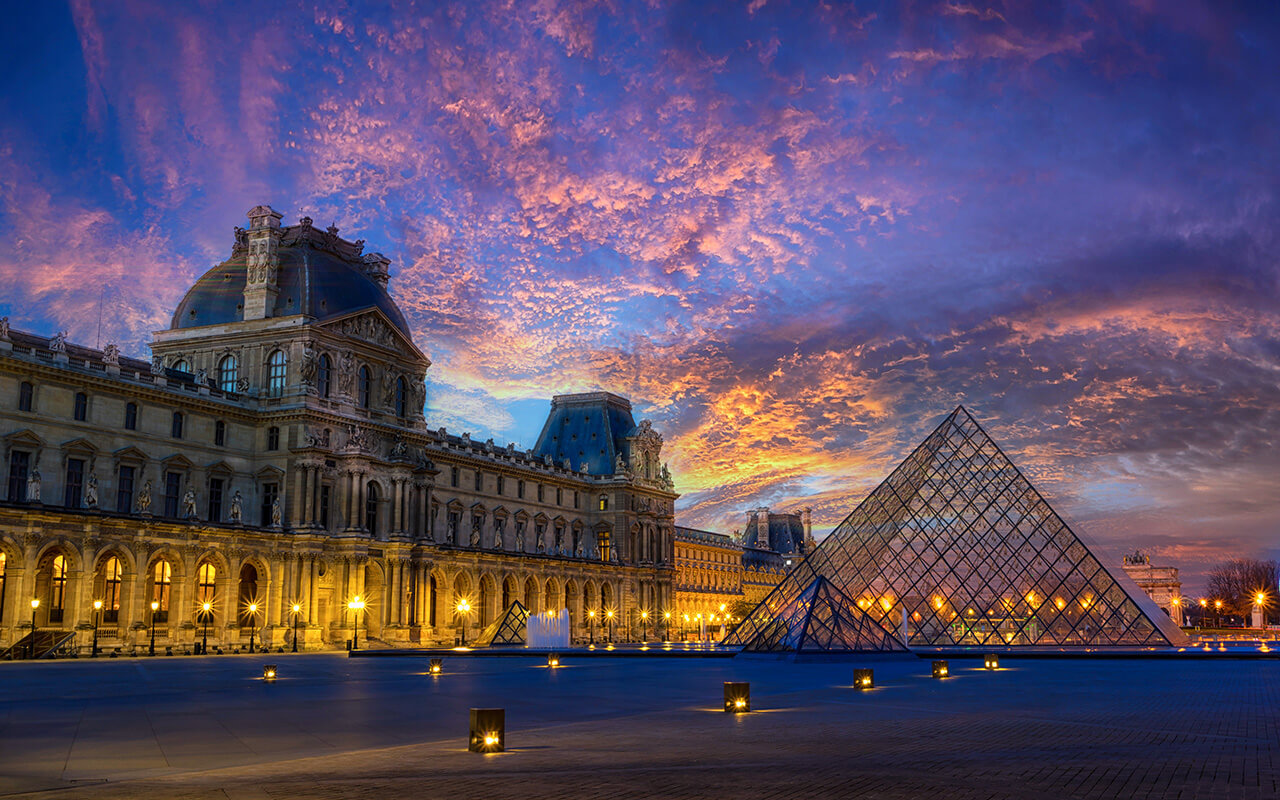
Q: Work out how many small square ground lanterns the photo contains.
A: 8